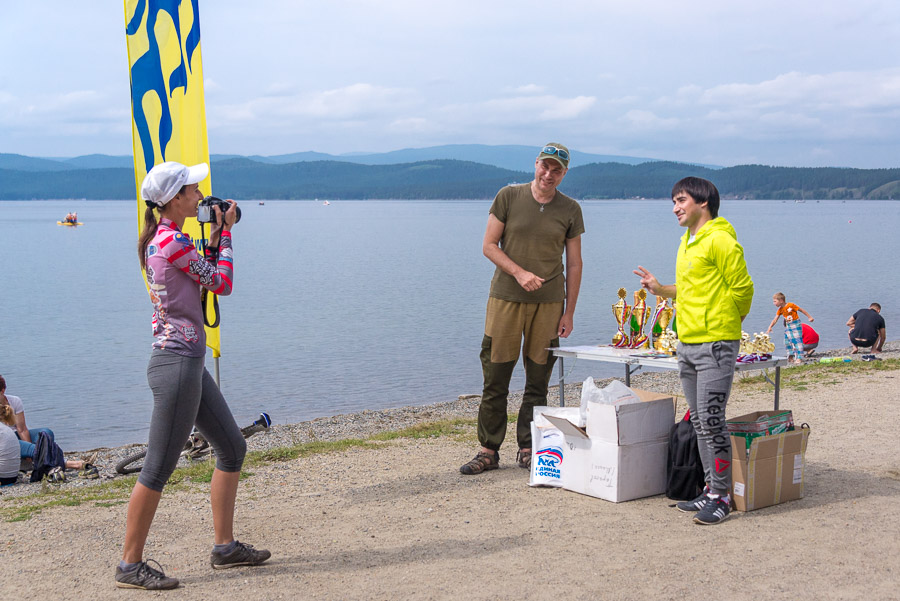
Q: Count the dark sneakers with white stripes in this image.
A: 2